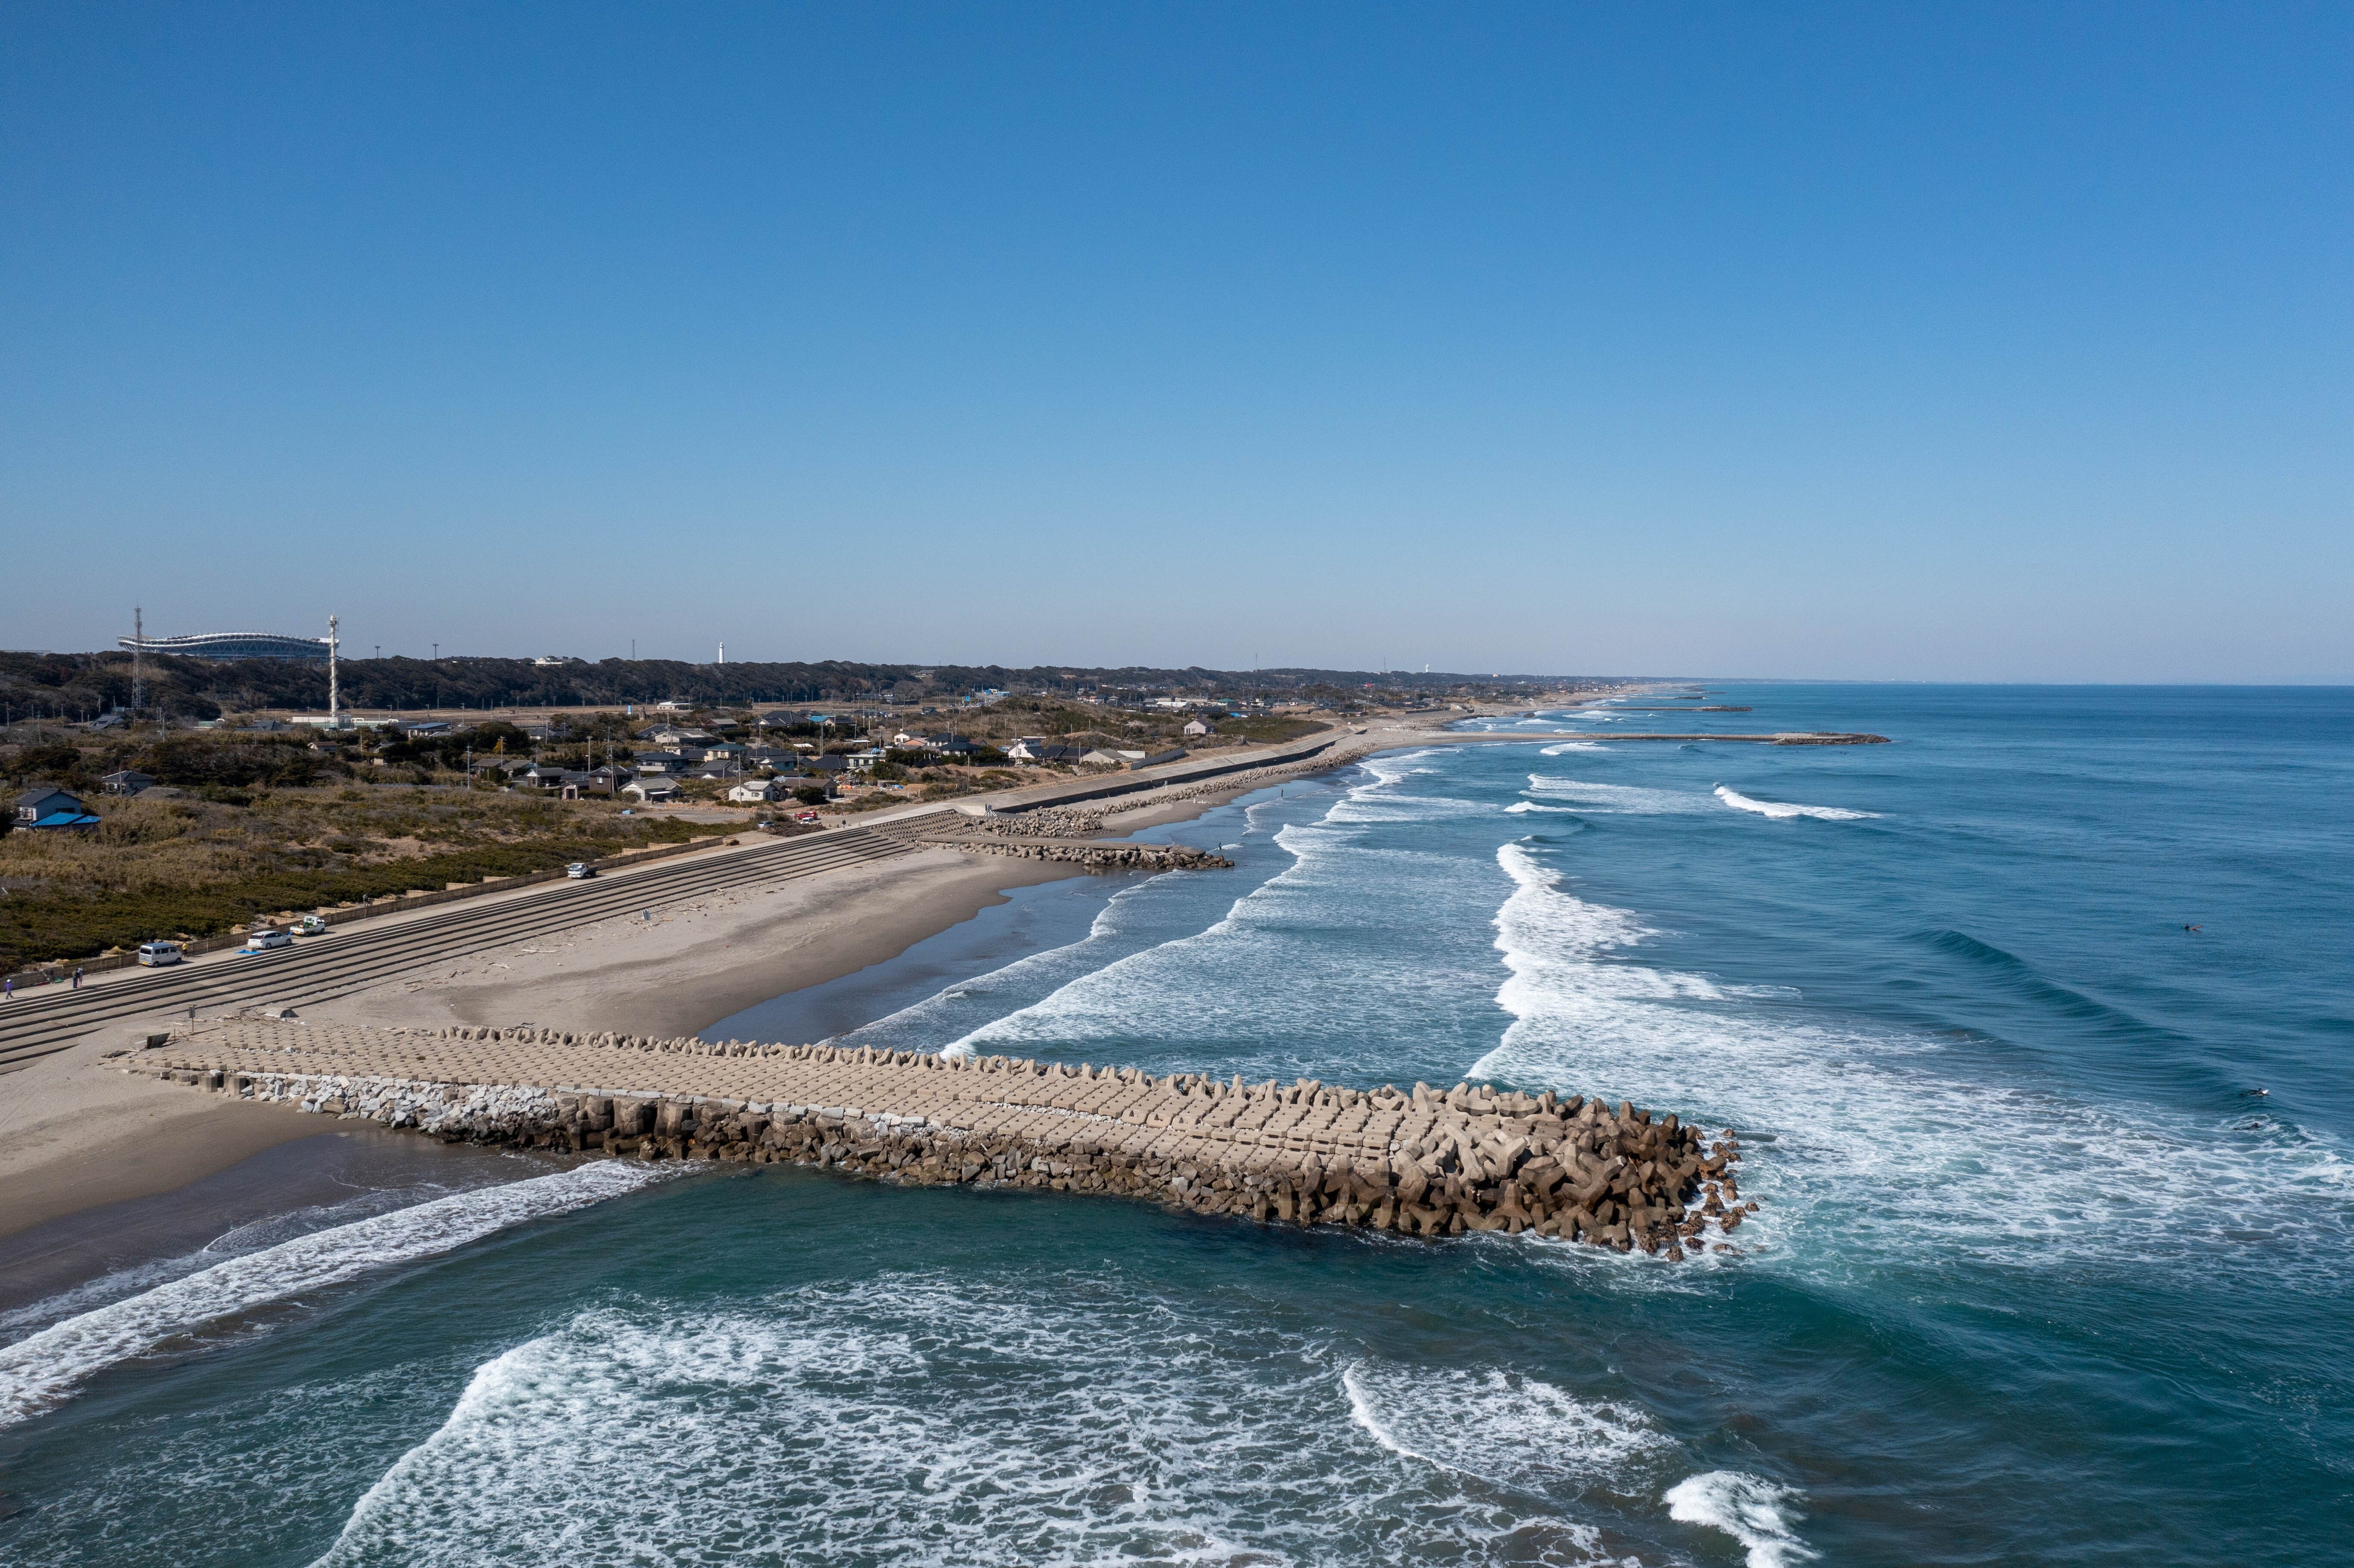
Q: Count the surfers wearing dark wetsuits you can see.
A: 3